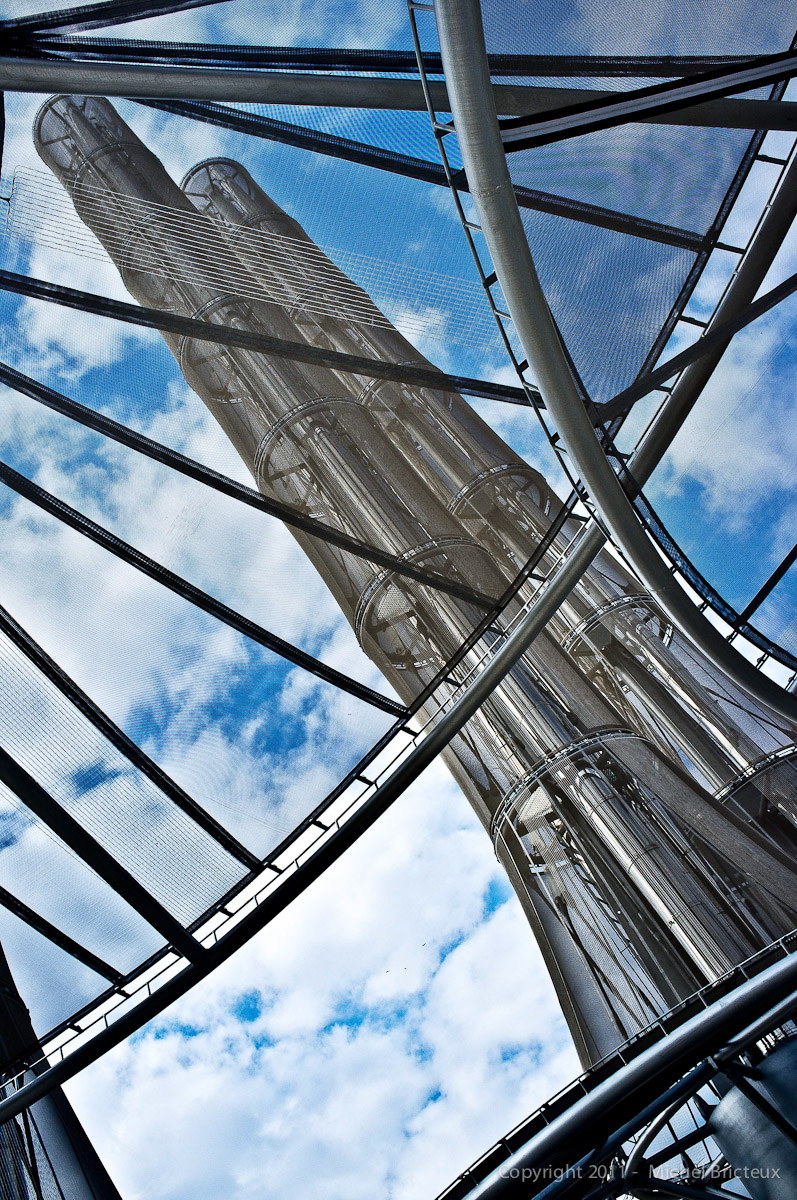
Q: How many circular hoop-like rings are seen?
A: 14